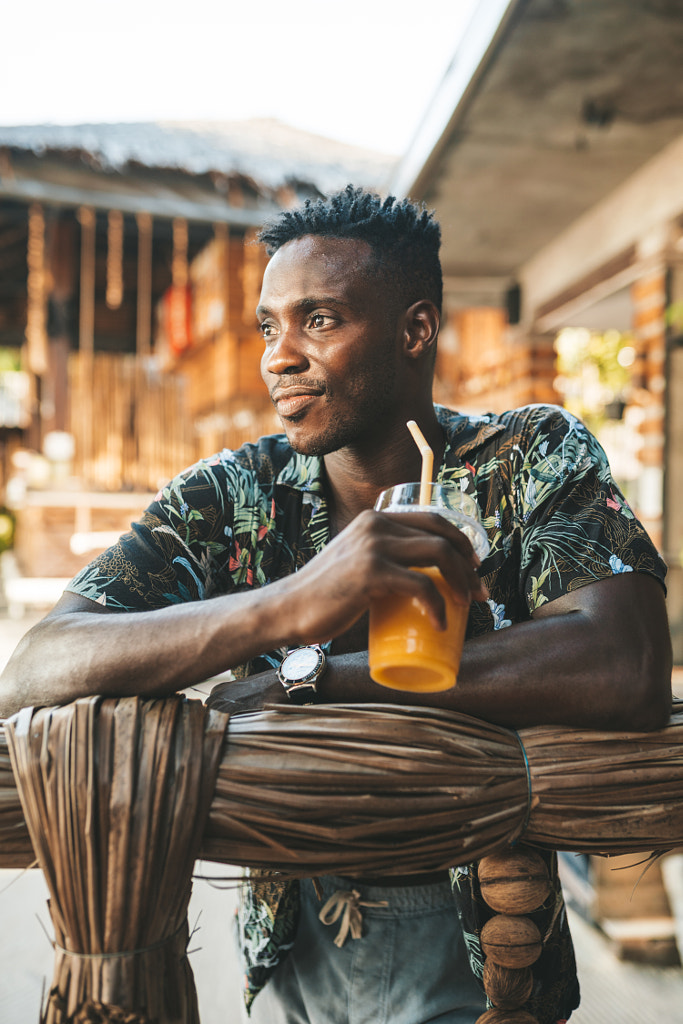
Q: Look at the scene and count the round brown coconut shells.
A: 4